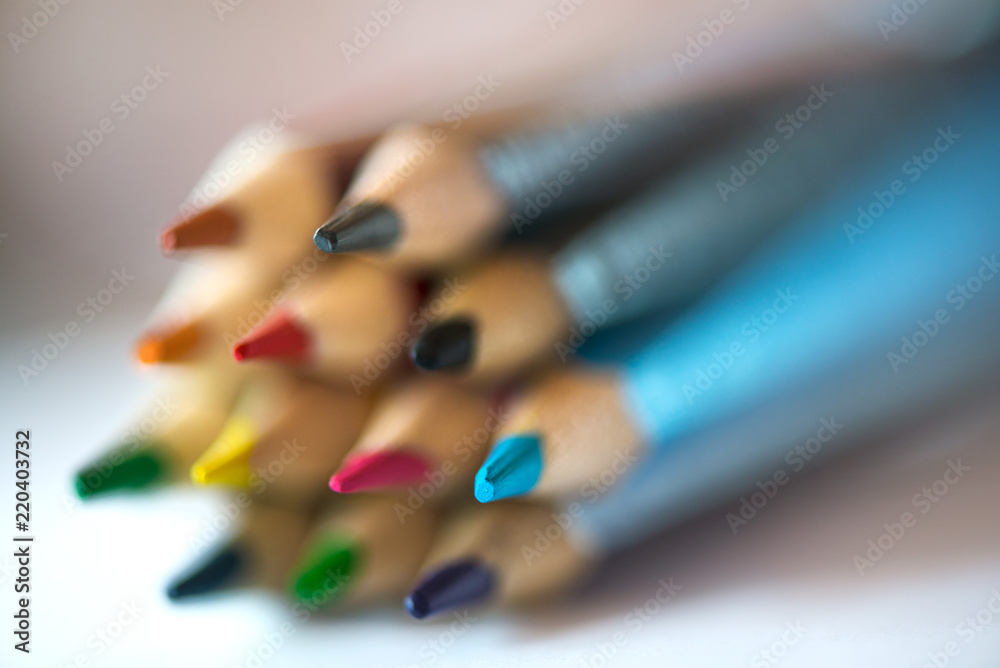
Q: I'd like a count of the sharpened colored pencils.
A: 12